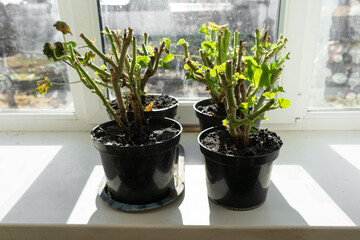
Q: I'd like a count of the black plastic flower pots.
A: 4